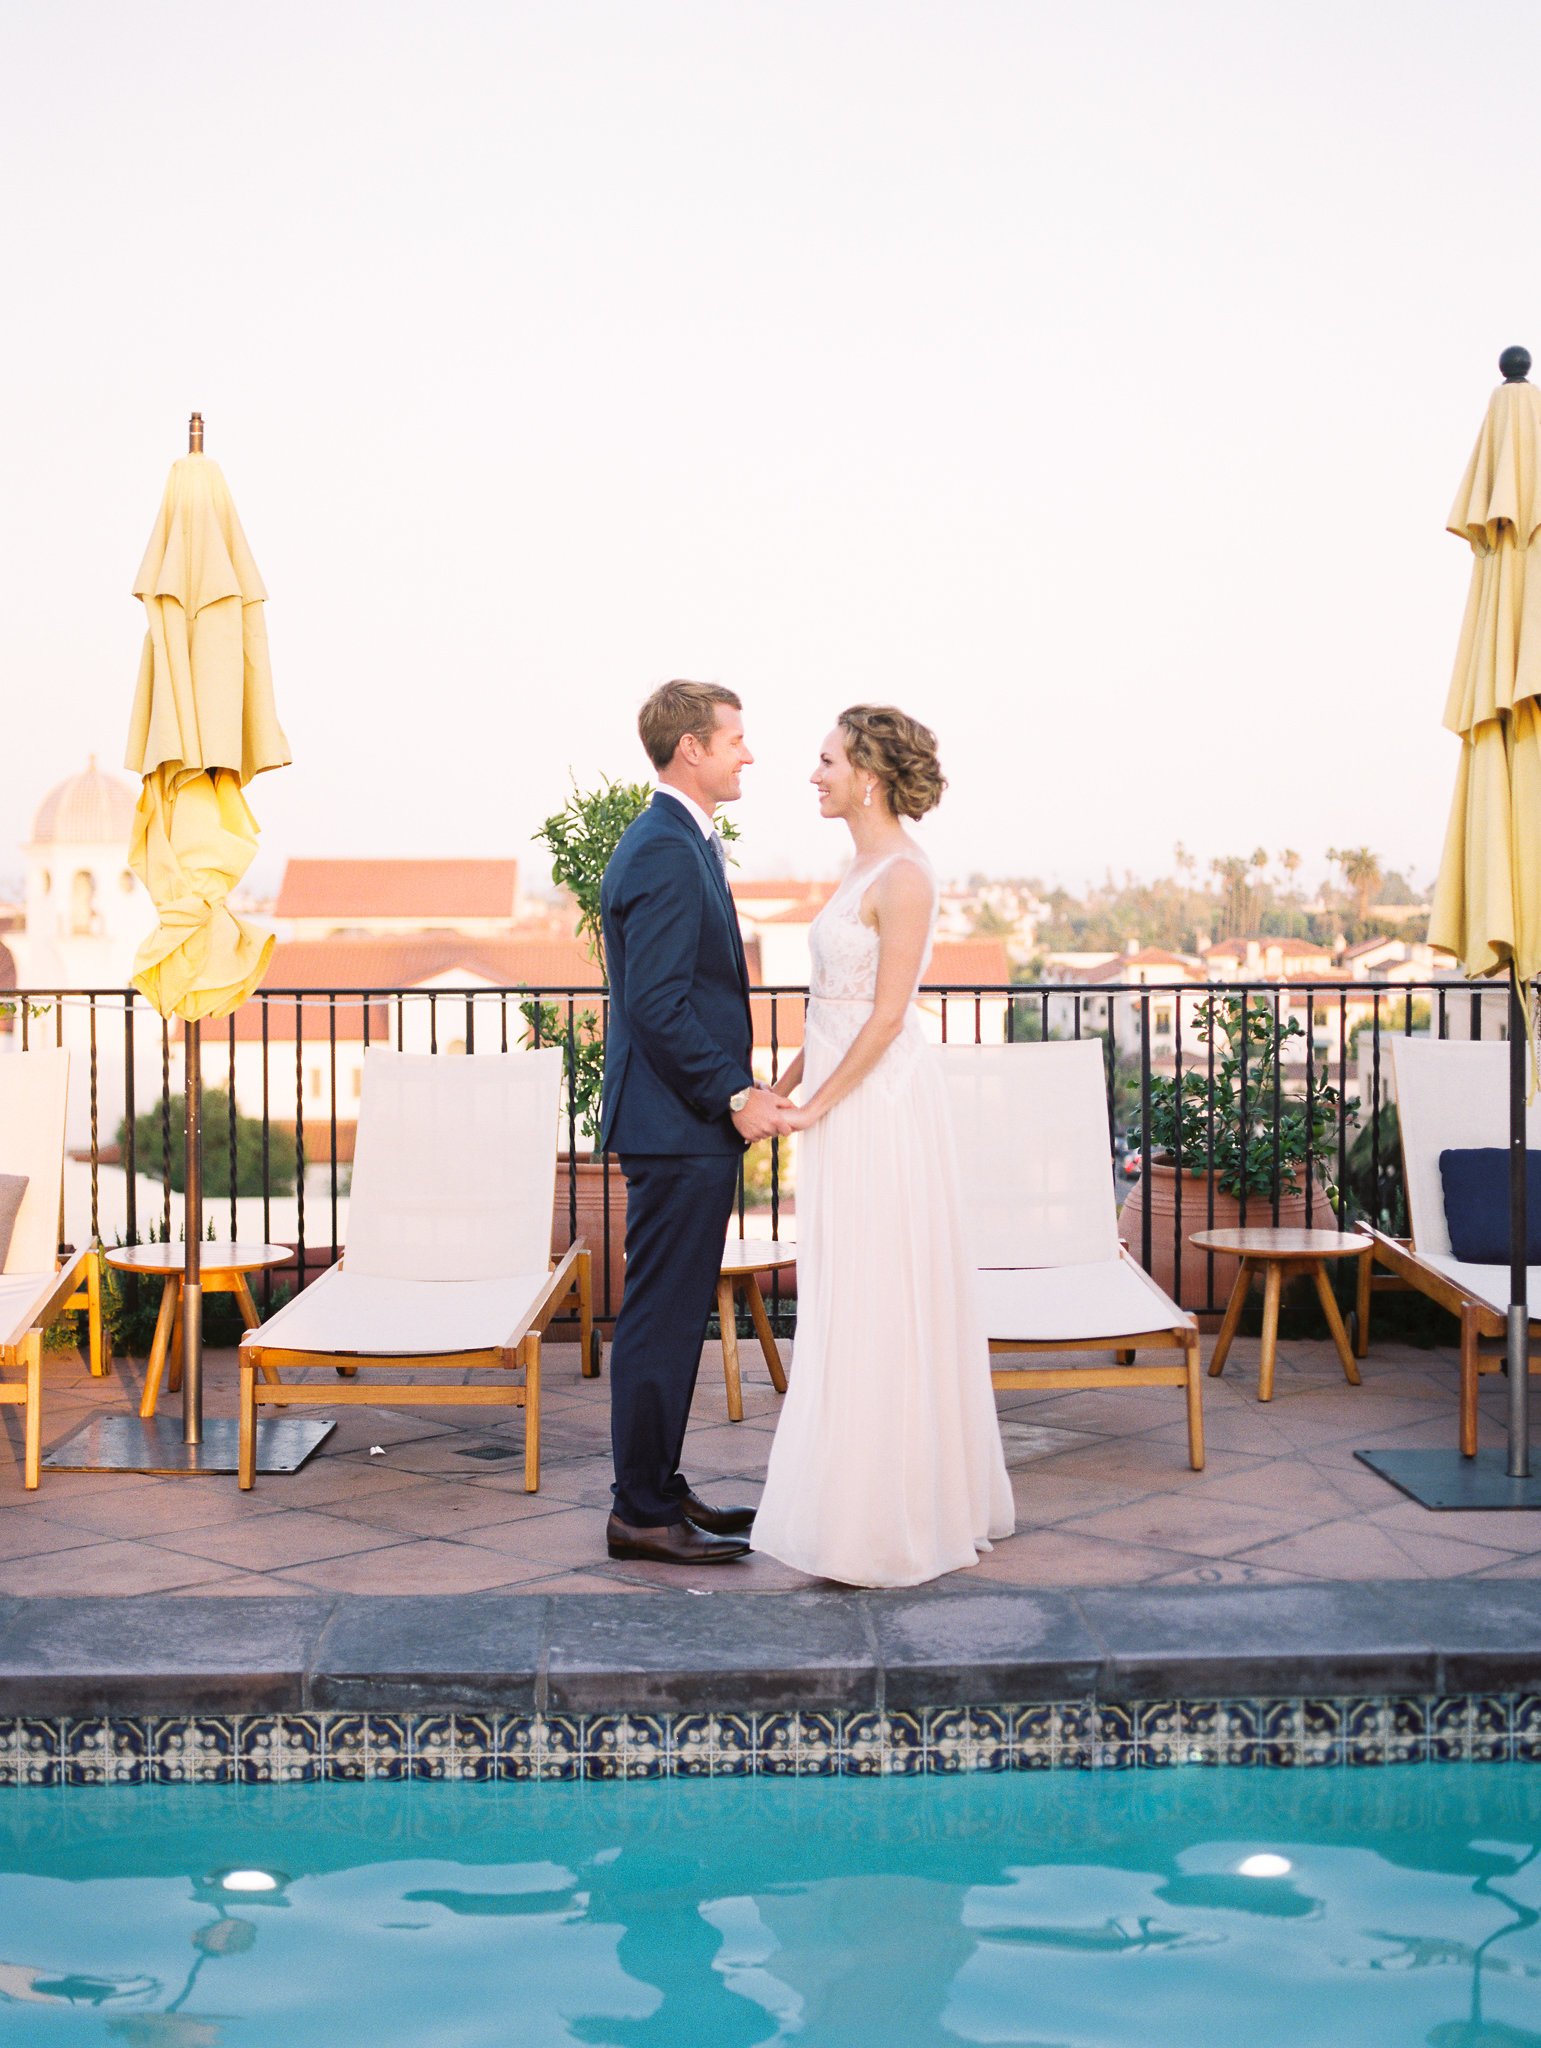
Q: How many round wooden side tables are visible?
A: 3